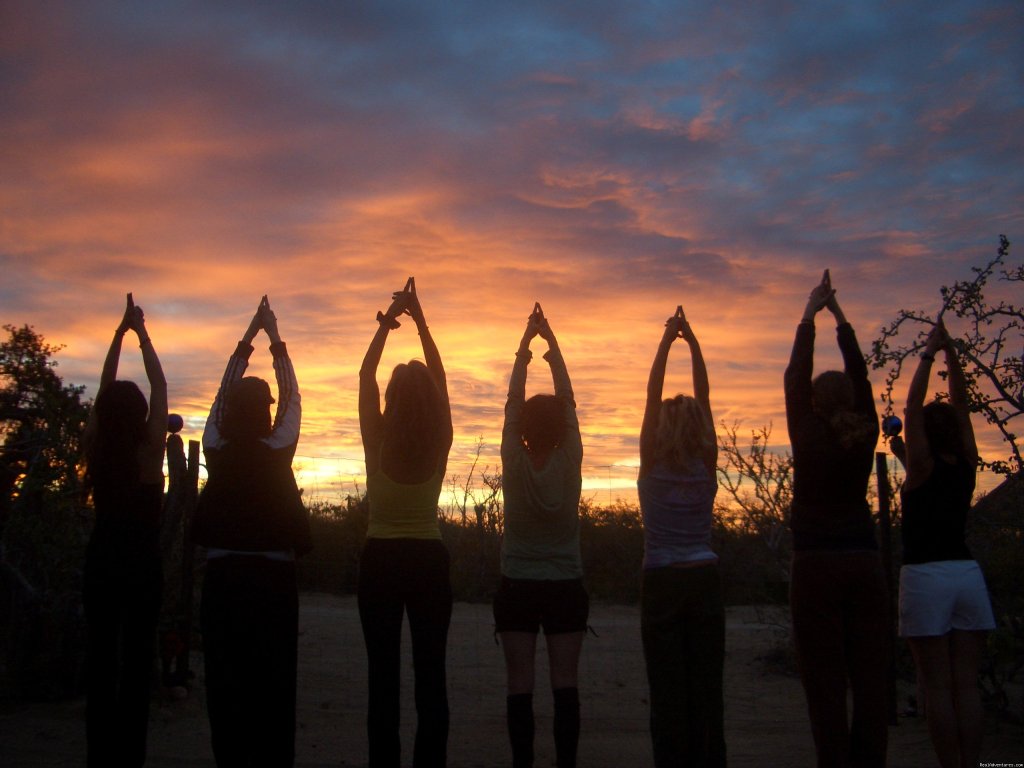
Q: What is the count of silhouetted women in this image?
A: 7